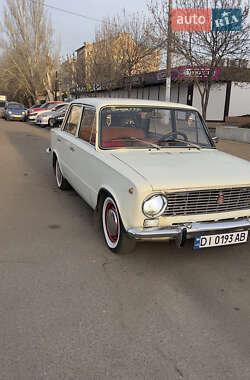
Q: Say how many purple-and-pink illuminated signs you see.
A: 1